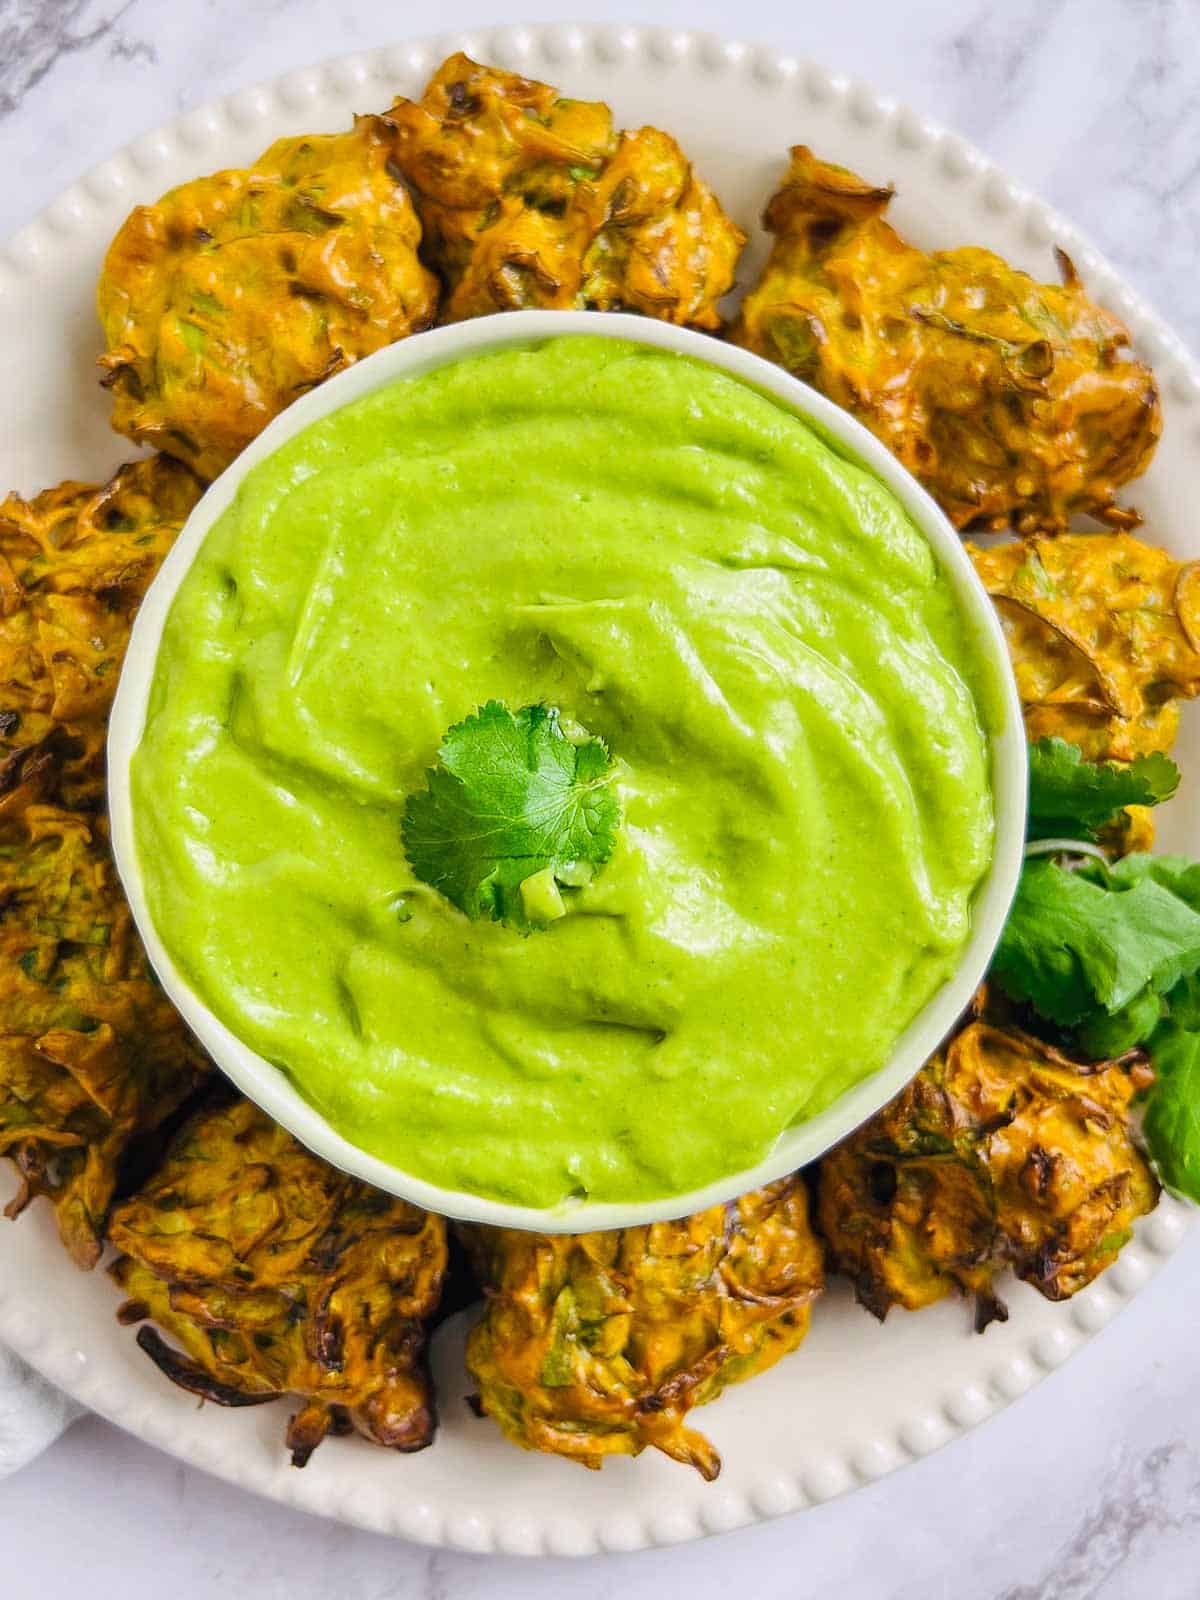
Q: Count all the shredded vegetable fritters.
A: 9